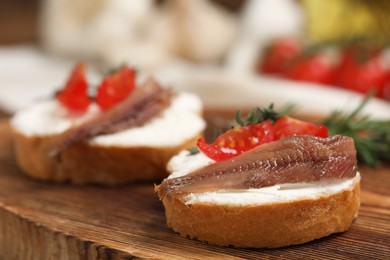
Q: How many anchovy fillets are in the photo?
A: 2